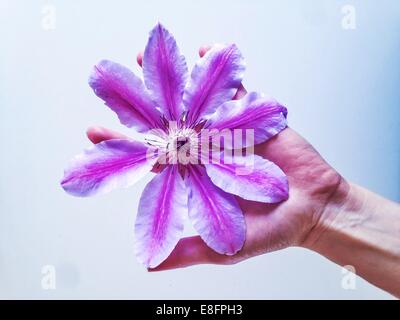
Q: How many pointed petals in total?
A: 8